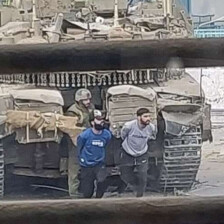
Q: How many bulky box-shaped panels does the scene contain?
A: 2